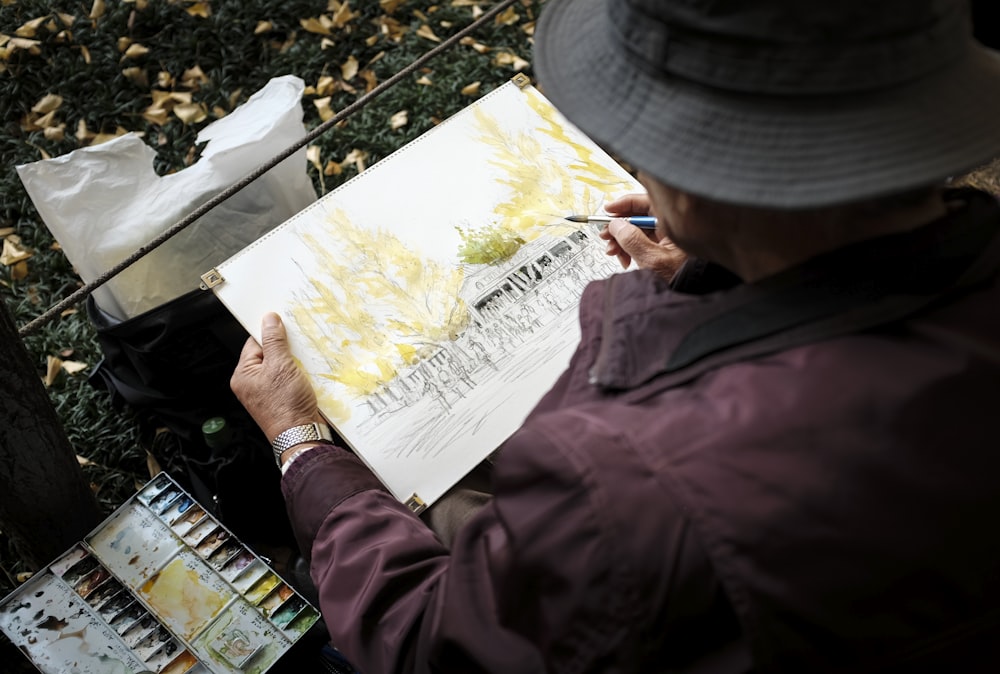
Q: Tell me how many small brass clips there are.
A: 3